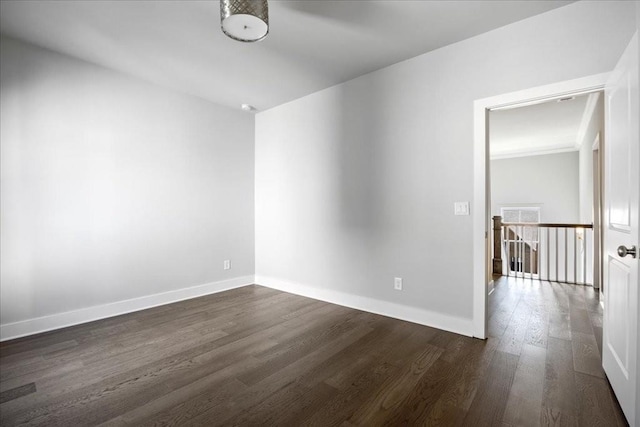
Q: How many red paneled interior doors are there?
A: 0